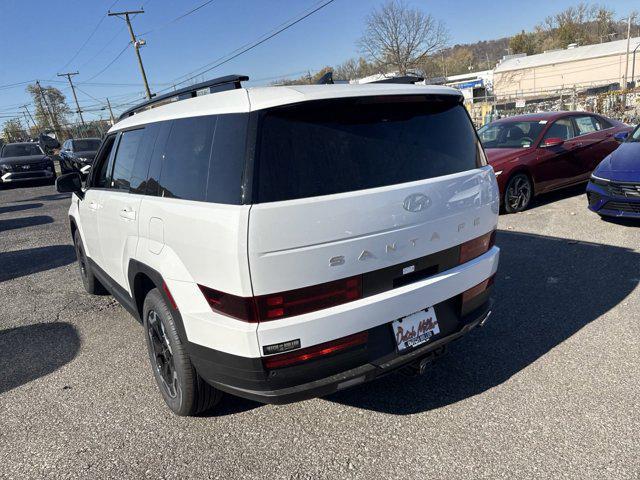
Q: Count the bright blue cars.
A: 1